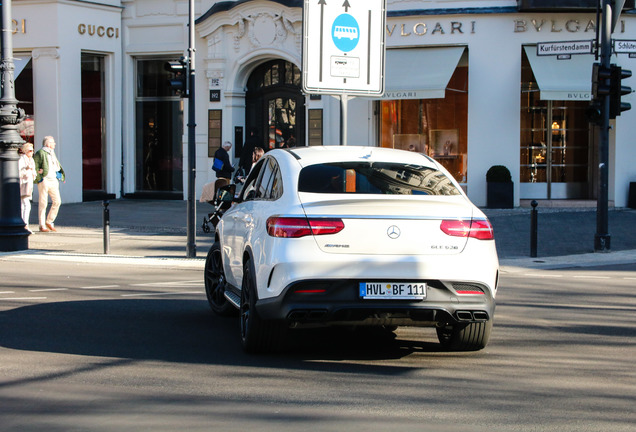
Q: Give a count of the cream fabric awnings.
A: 2